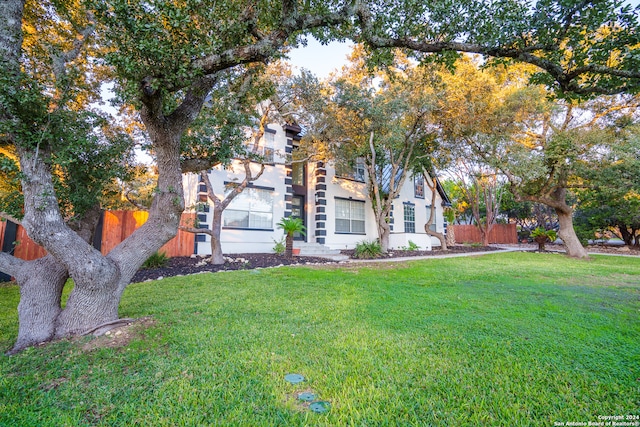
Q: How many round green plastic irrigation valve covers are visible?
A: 3